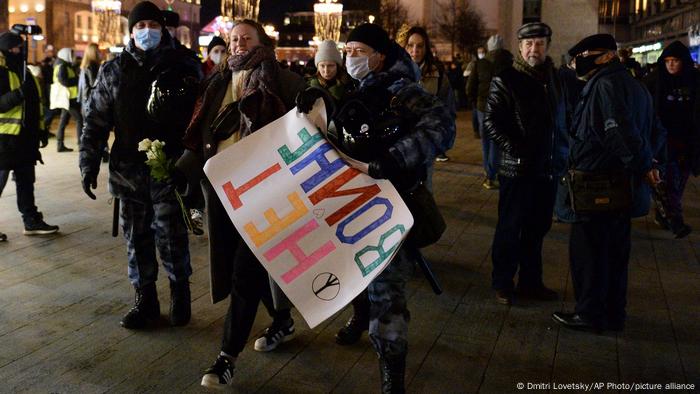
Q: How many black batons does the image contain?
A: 2